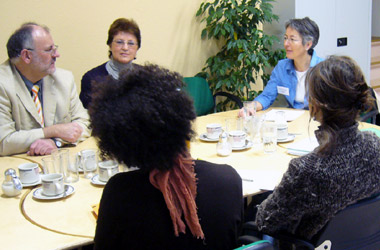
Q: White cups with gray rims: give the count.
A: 7